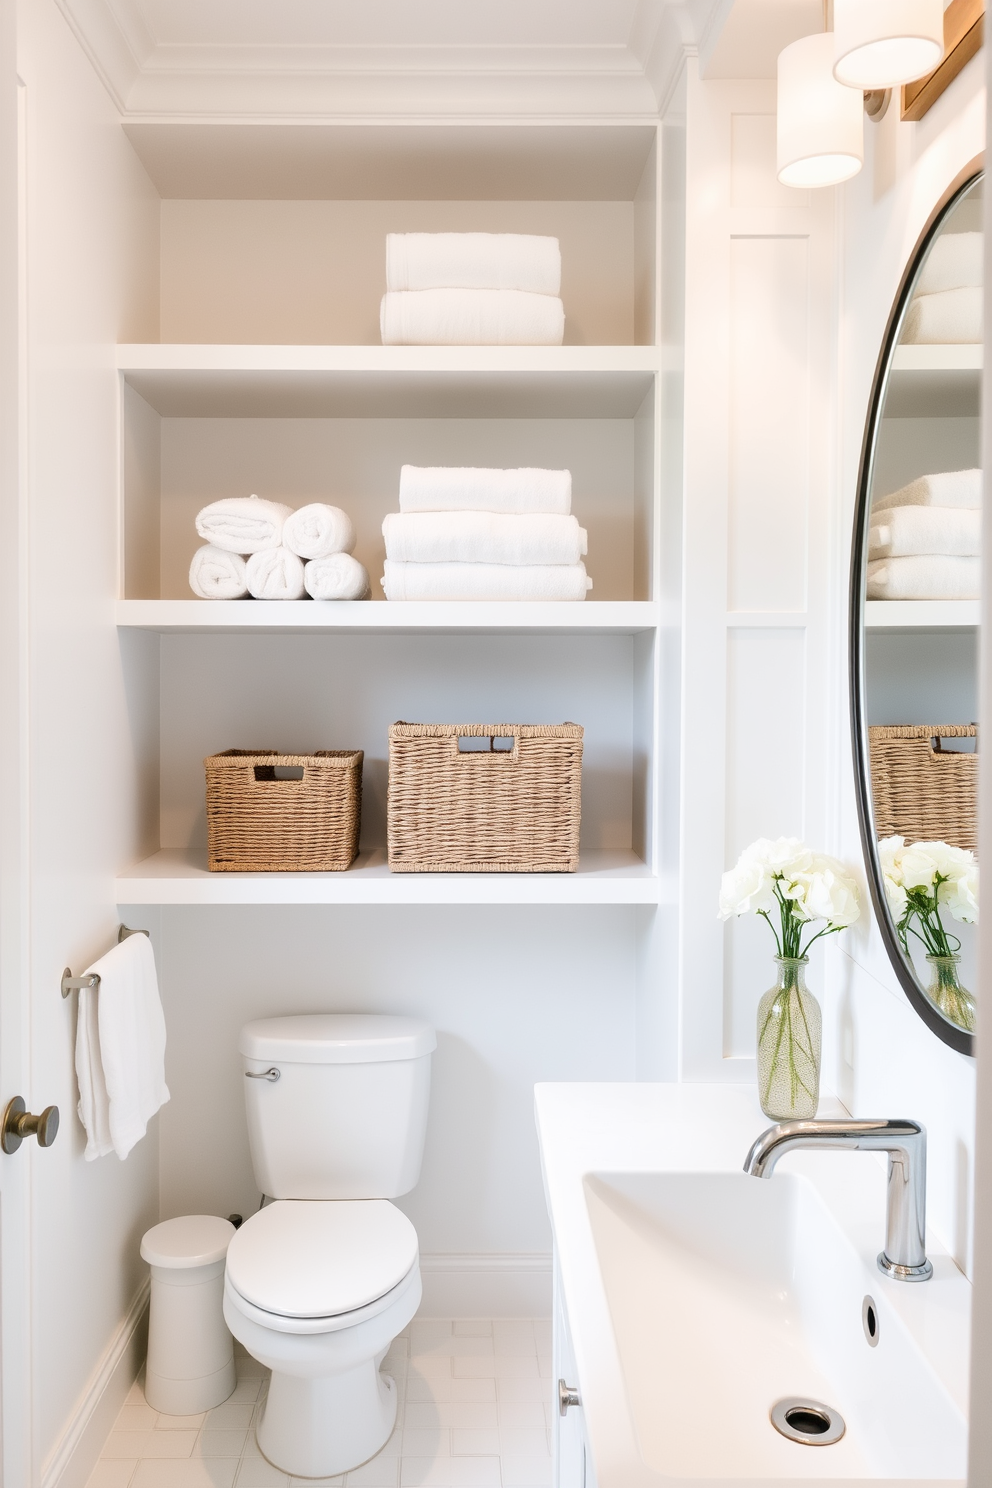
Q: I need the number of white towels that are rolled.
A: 5